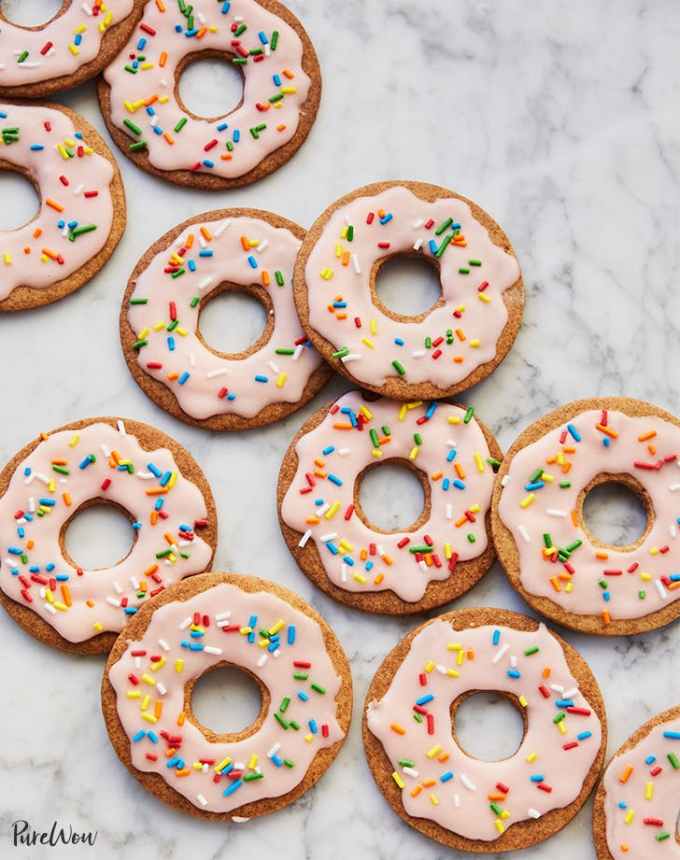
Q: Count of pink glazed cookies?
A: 11